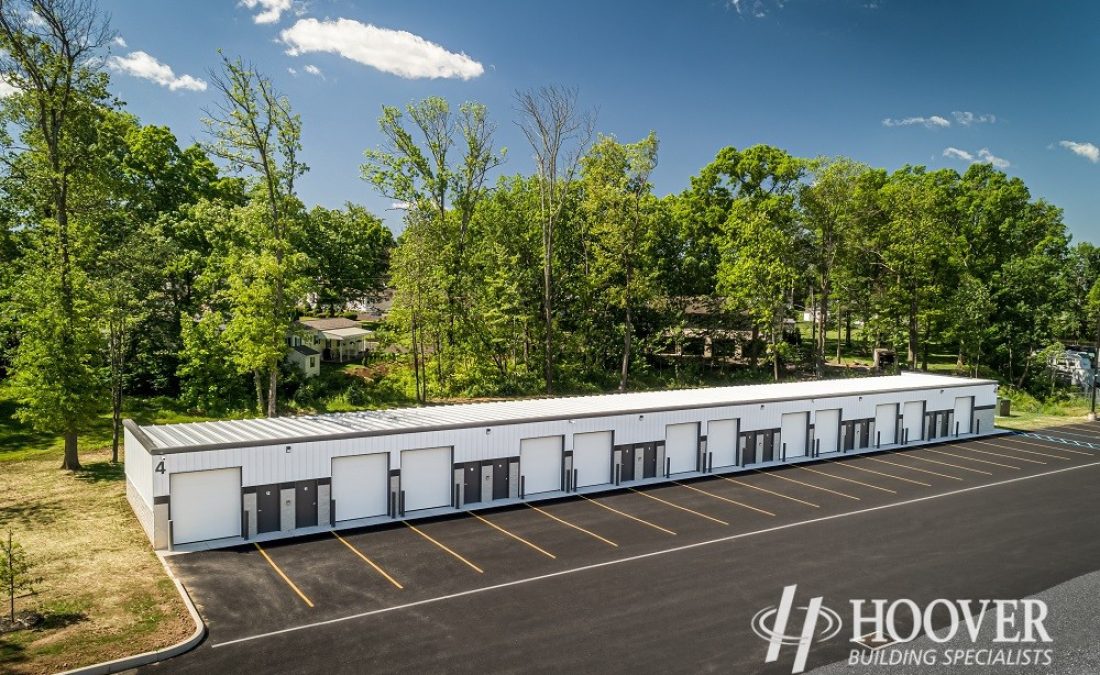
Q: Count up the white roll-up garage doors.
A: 12